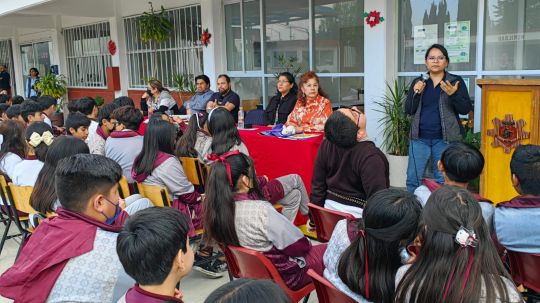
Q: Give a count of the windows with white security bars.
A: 2